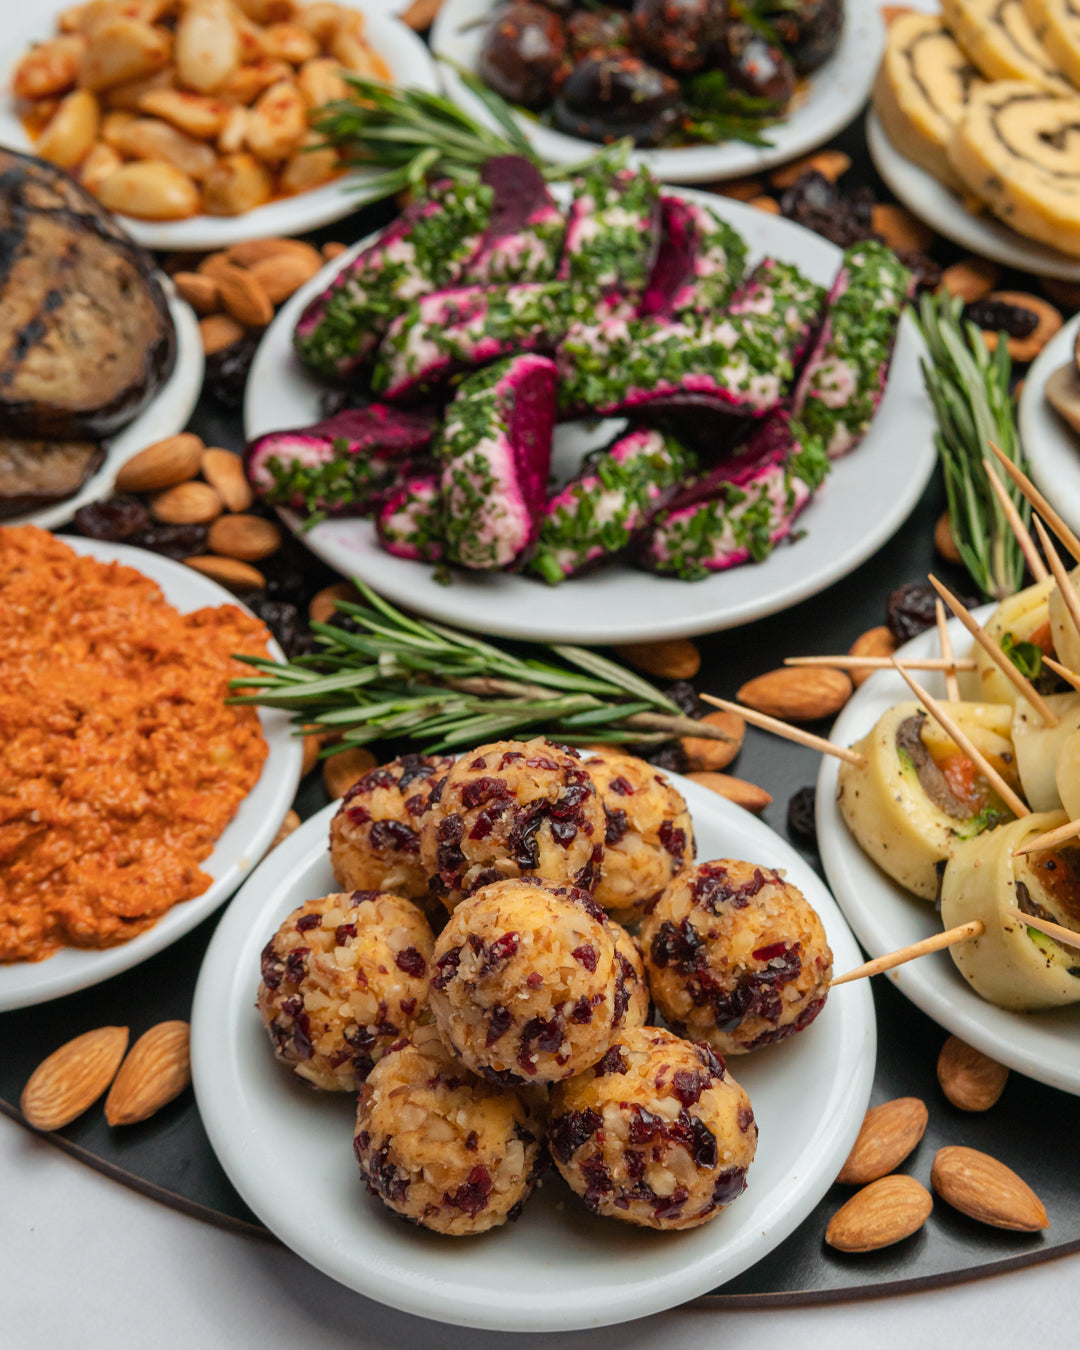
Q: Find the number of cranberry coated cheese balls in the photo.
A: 9